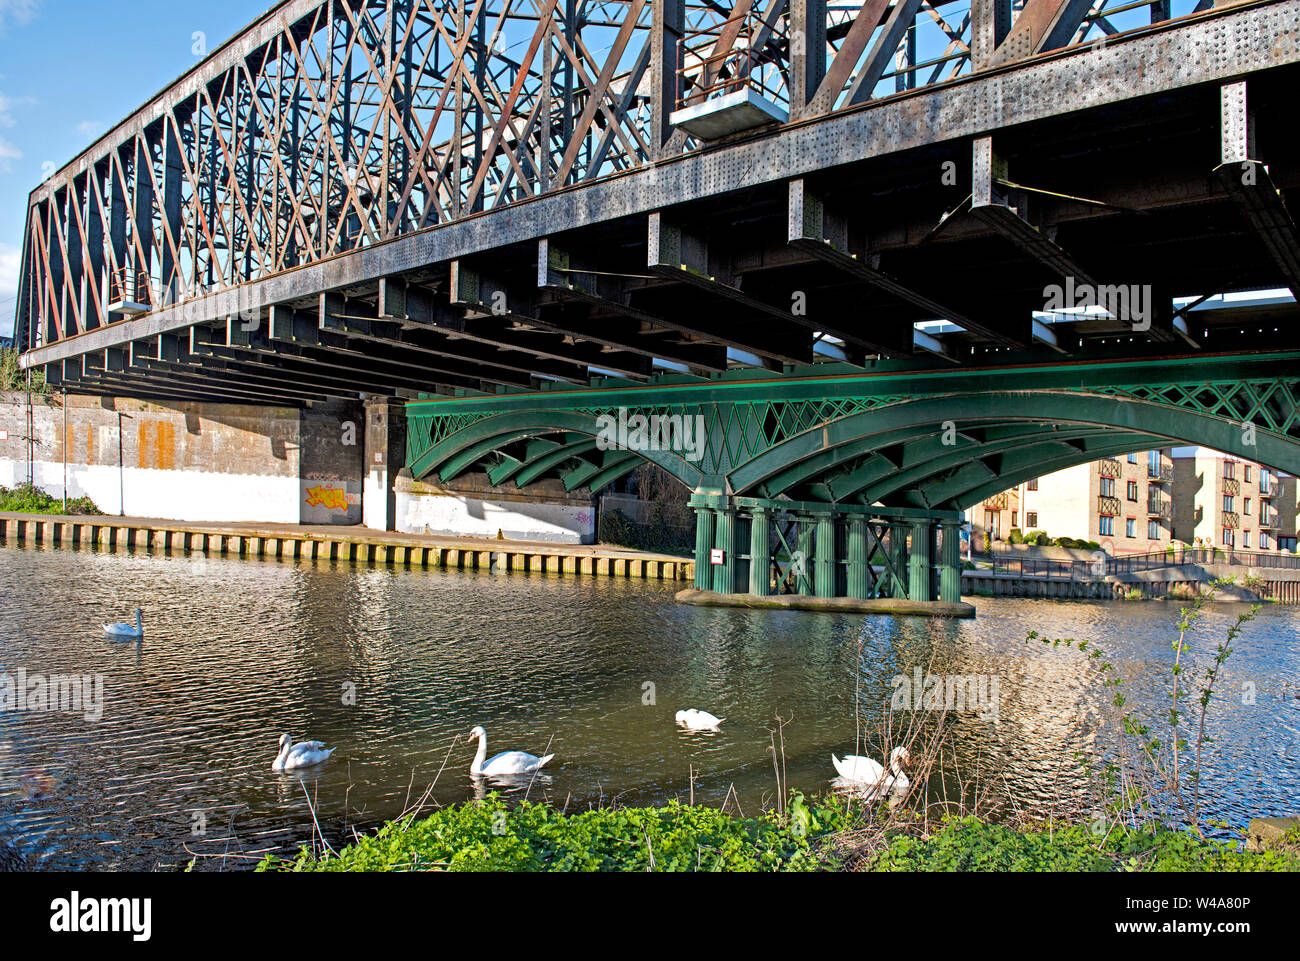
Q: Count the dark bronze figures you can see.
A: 0